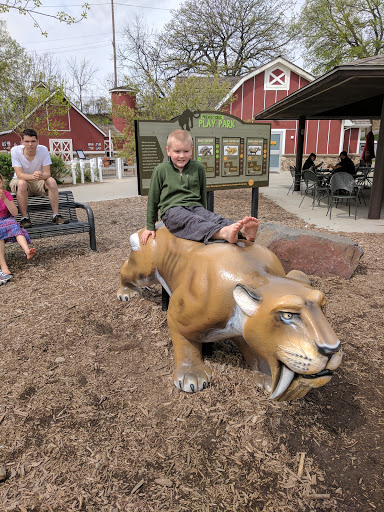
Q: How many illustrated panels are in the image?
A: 3